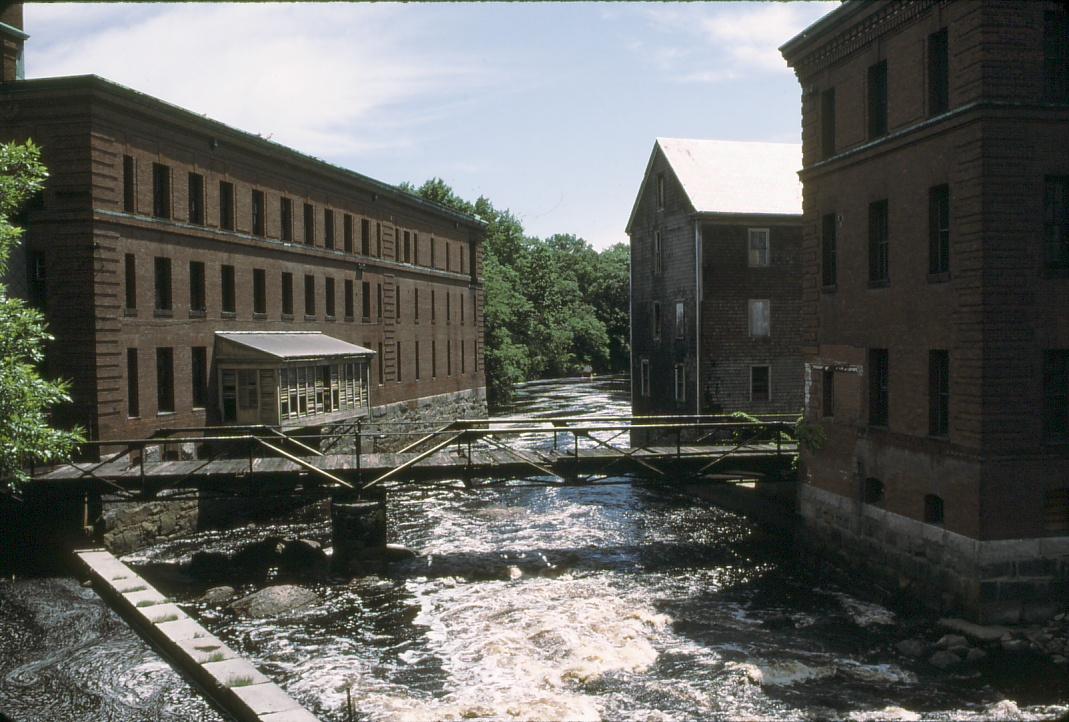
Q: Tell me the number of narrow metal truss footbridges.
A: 1